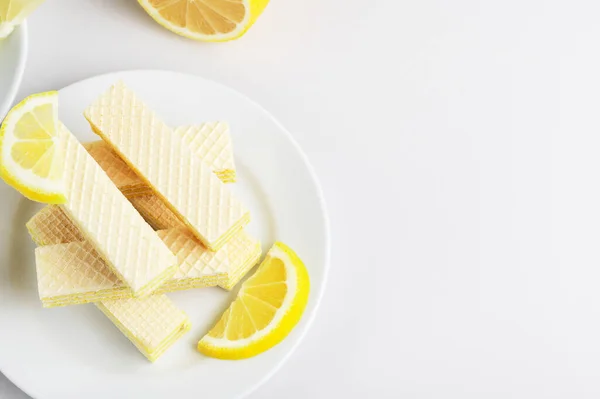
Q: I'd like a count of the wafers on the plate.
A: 6